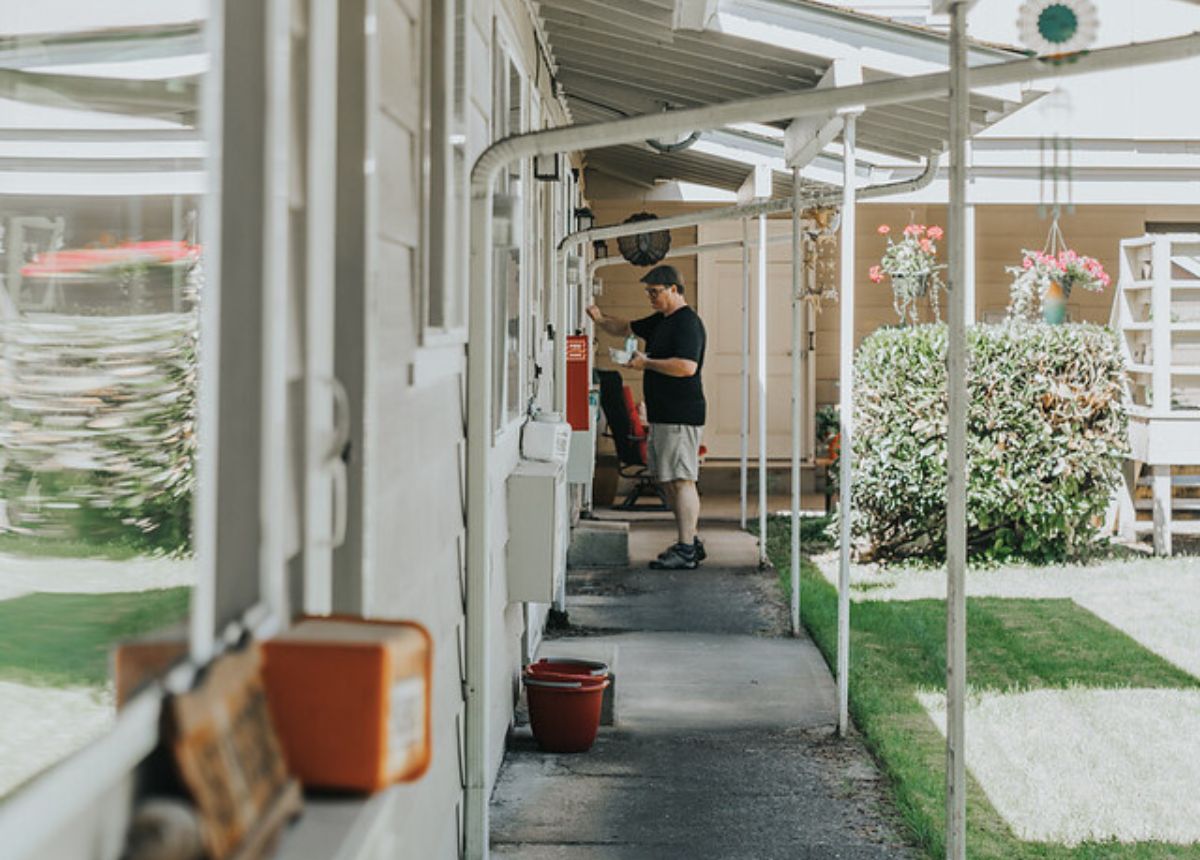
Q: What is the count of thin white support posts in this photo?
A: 5